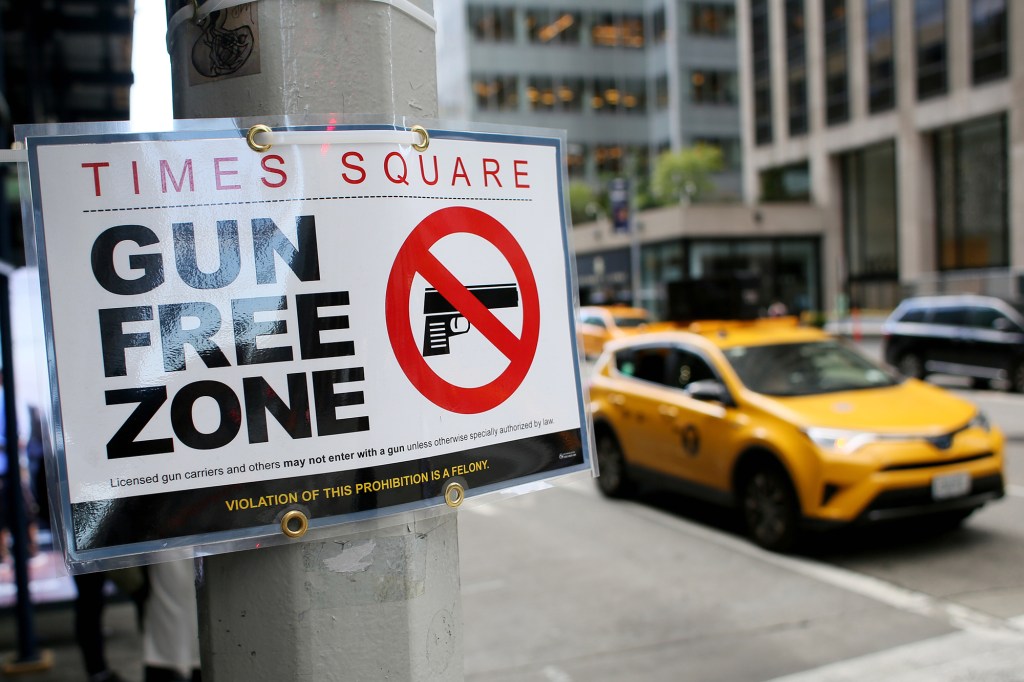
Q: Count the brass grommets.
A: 4